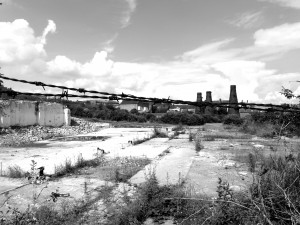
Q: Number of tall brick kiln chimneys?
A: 3